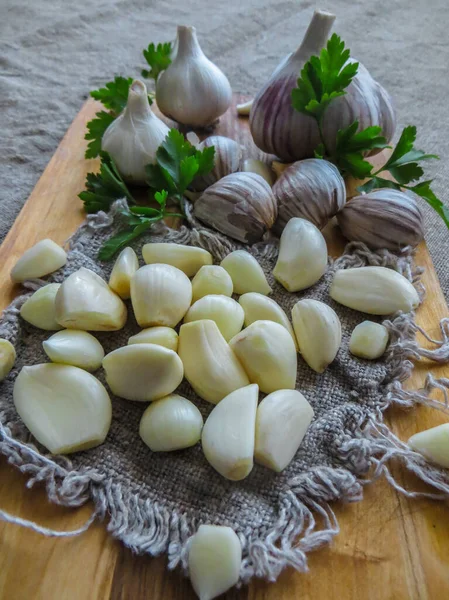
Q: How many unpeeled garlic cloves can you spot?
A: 4